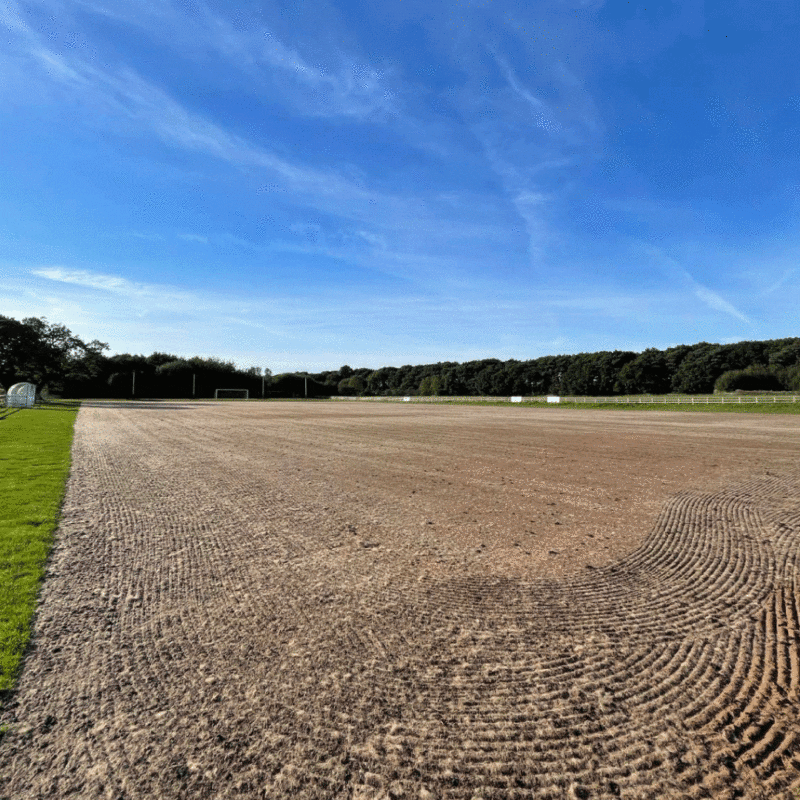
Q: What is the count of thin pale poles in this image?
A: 4